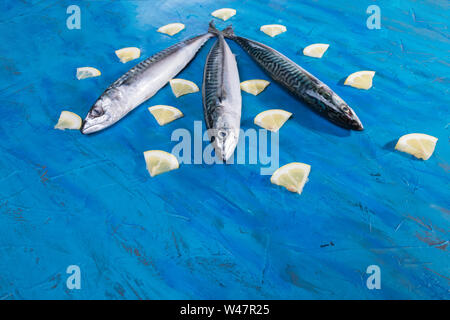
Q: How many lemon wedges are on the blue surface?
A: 15